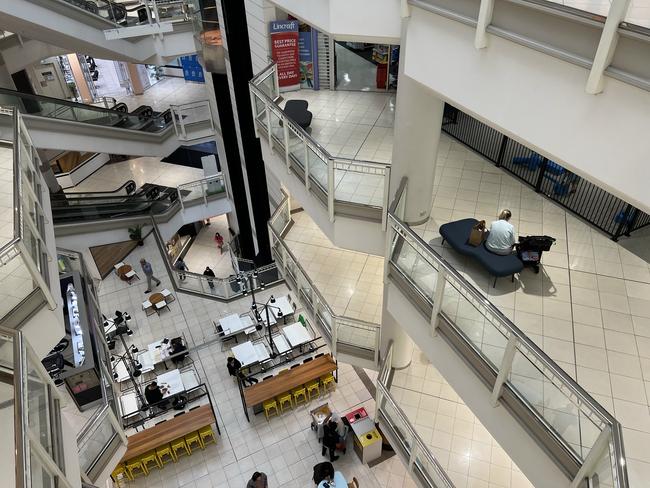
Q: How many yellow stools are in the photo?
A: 12